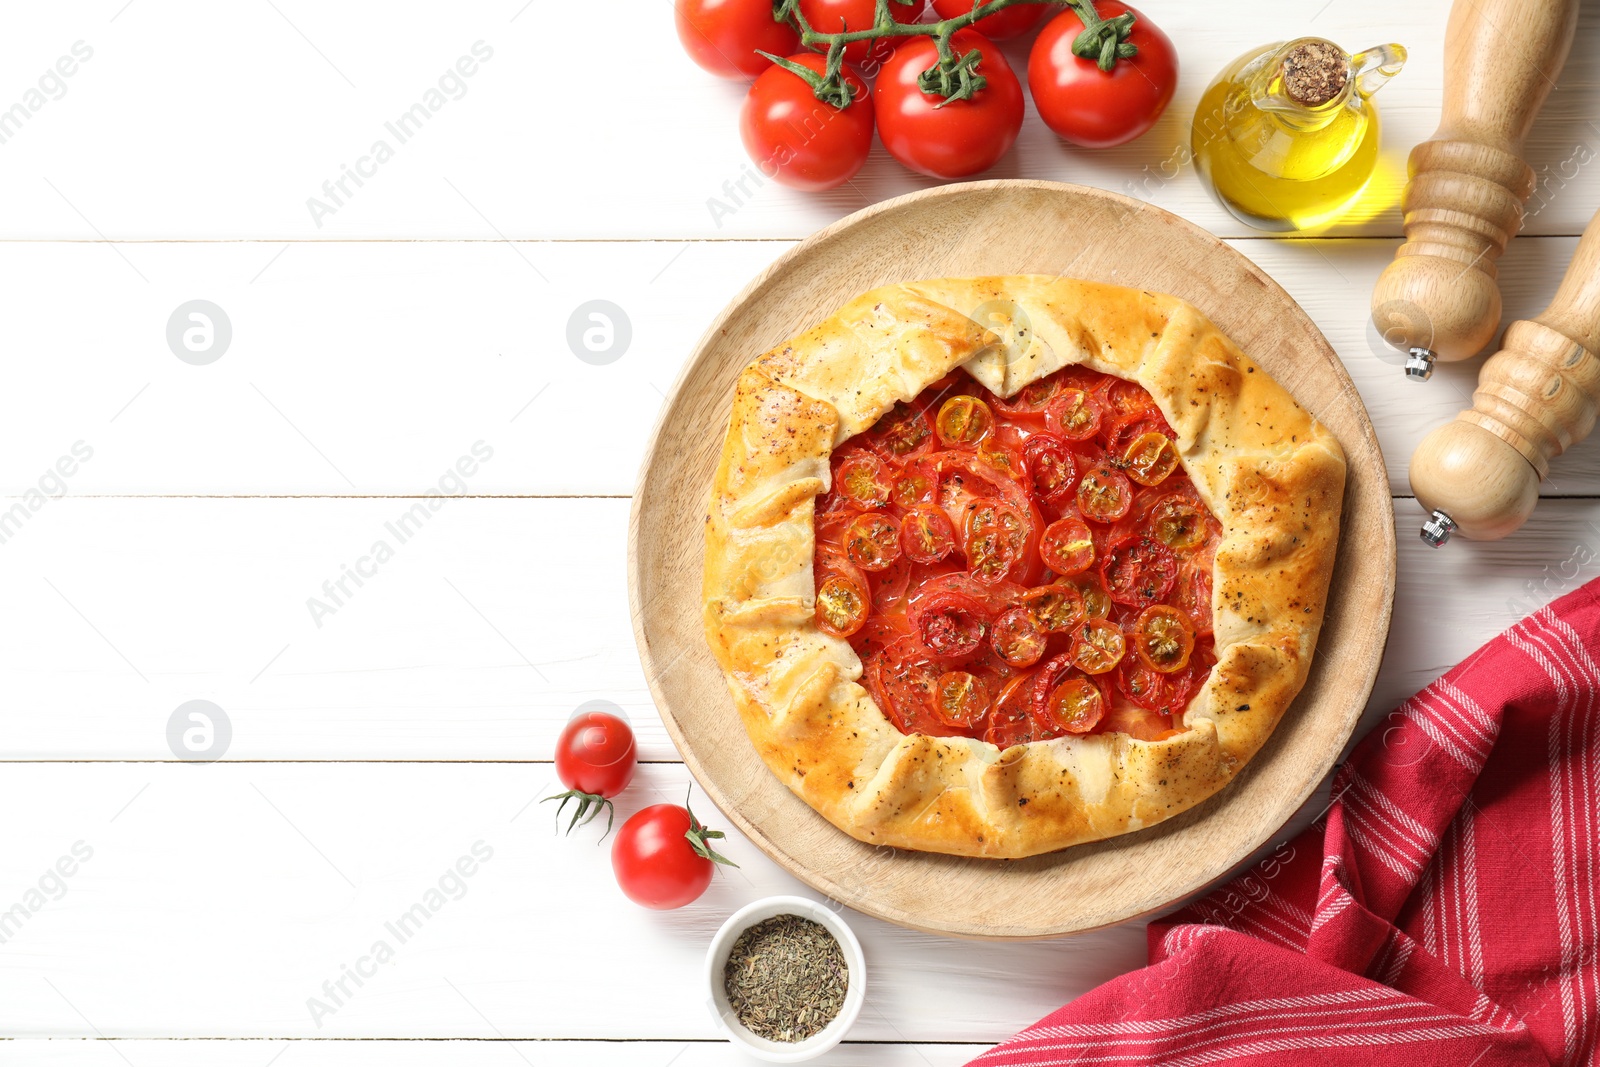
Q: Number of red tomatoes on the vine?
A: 6